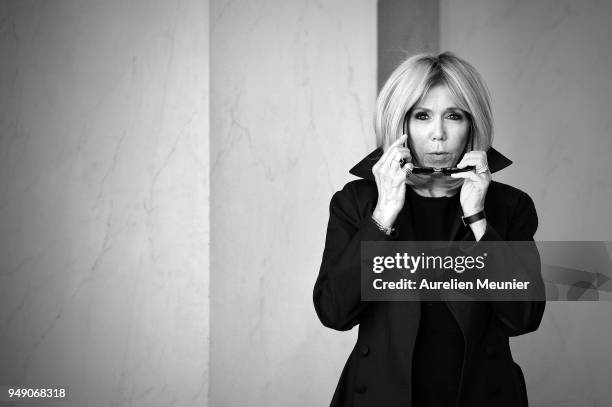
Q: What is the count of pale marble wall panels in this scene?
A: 3